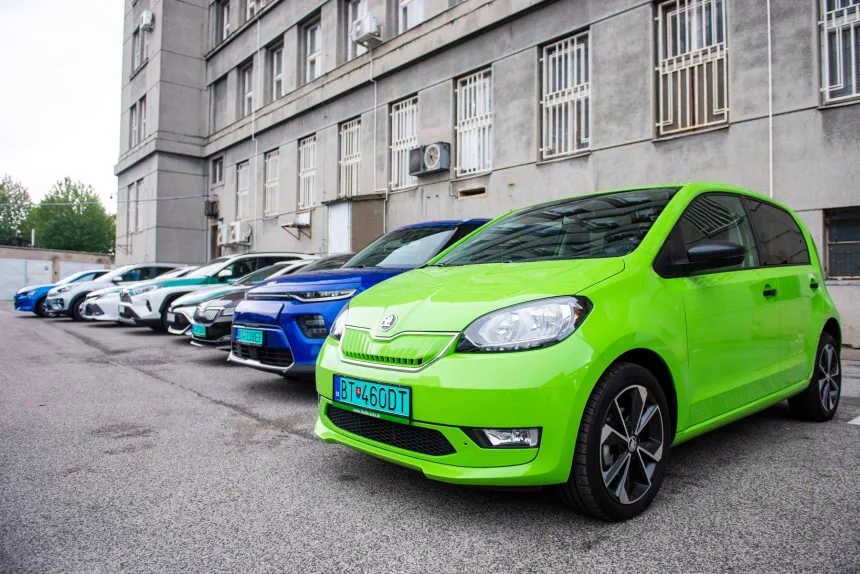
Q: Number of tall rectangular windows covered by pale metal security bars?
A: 9